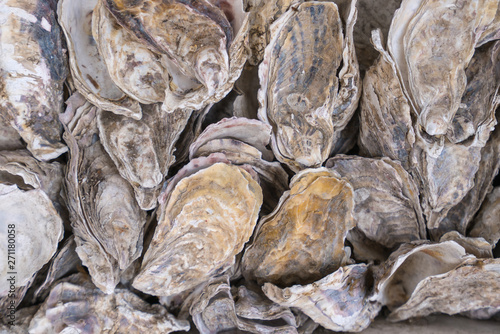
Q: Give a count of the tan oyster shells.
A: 2